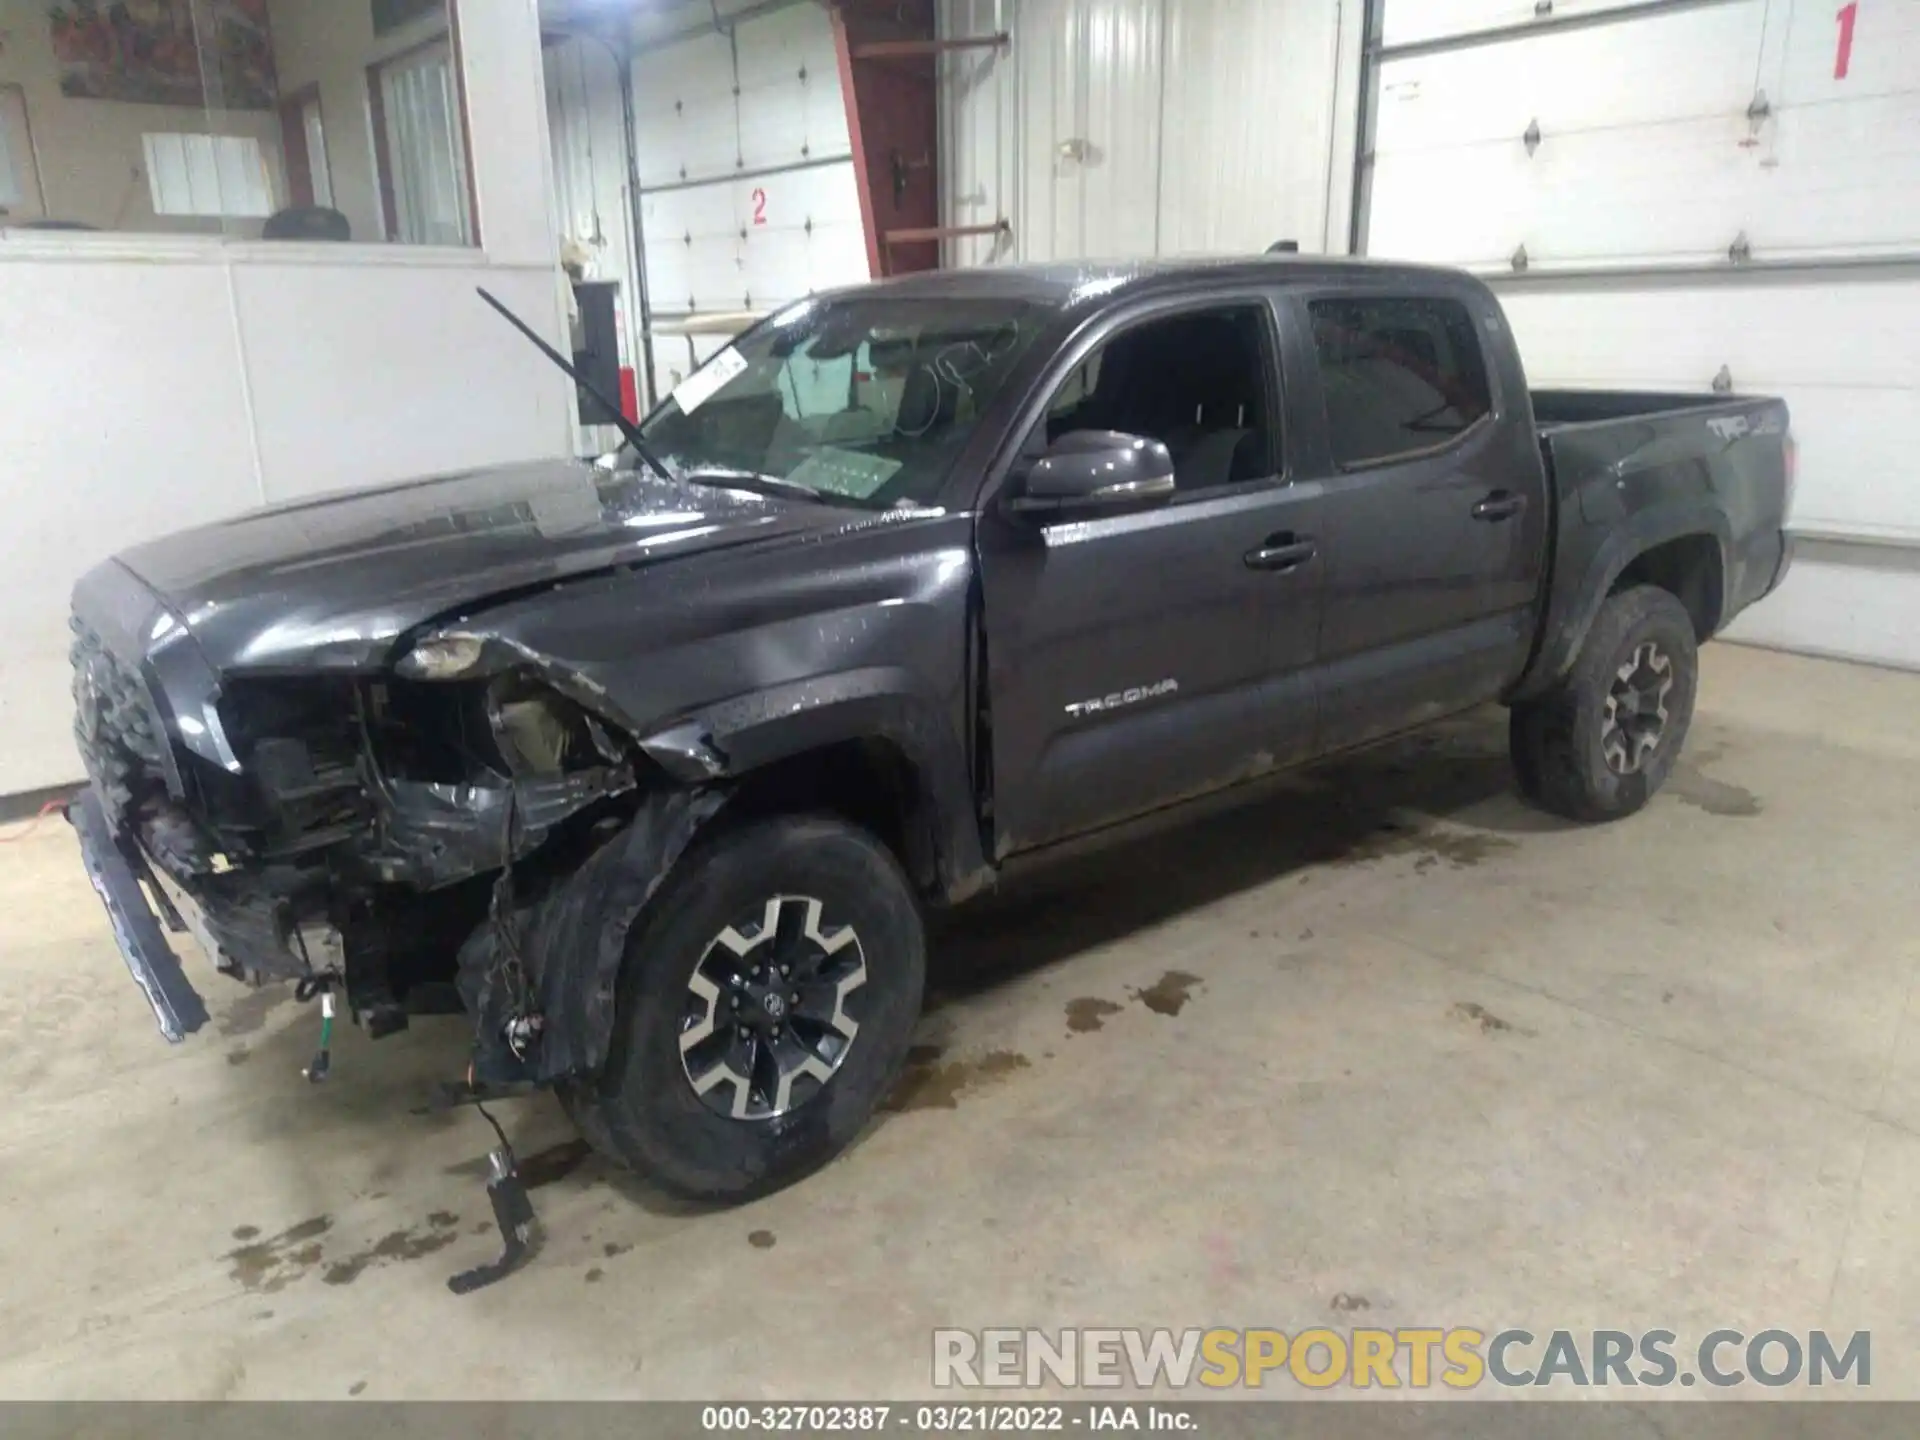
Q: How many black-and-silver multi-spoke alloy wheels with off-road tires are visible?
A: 2